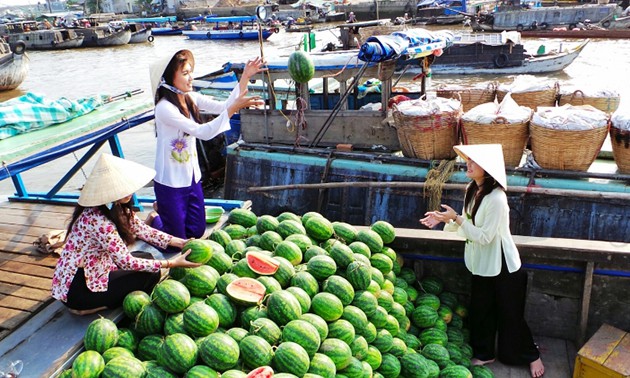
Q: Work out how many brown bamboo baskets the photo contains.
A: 7